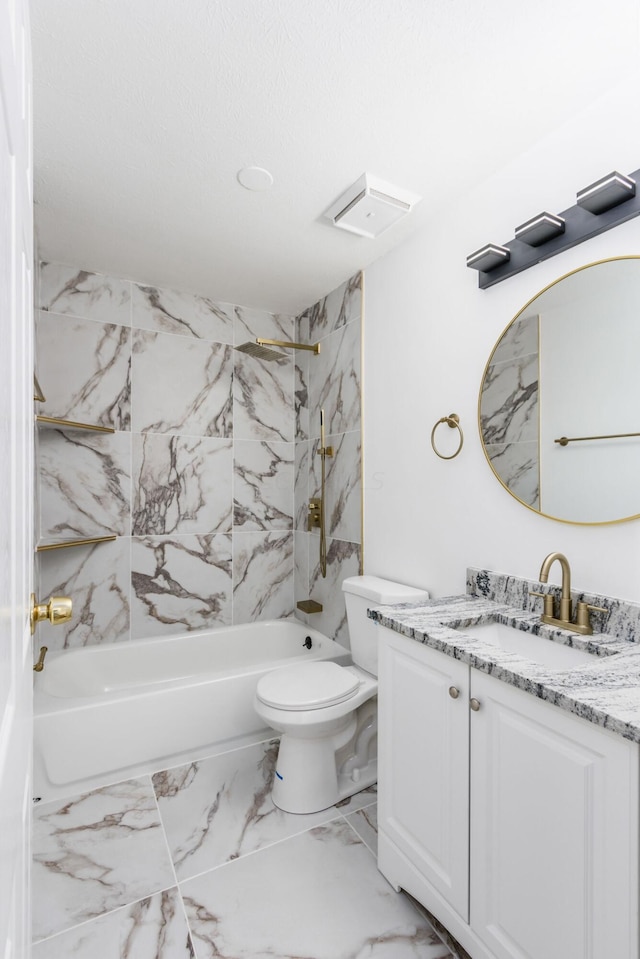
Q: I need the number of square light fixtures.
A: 3